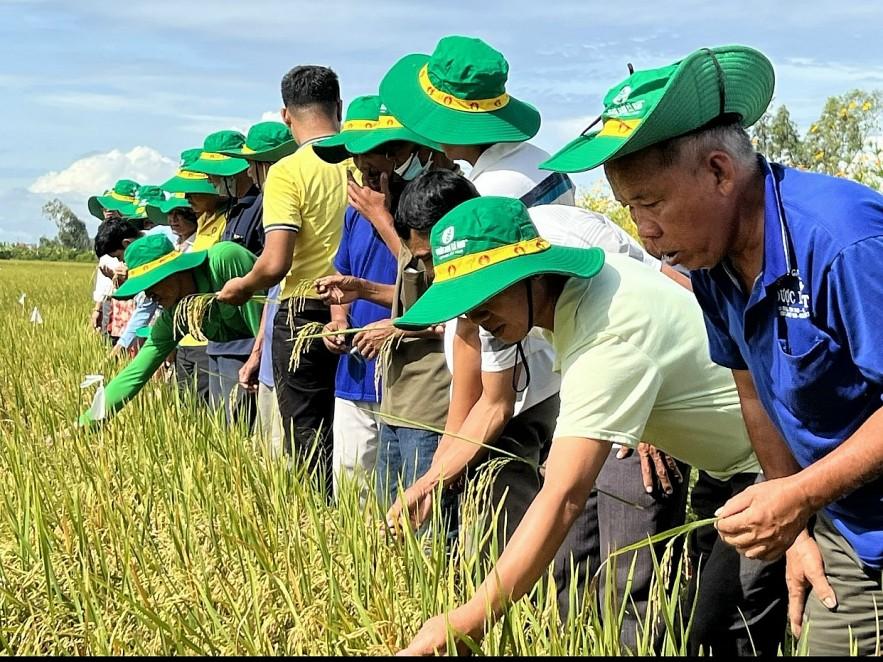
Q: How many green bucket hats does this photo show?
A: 11